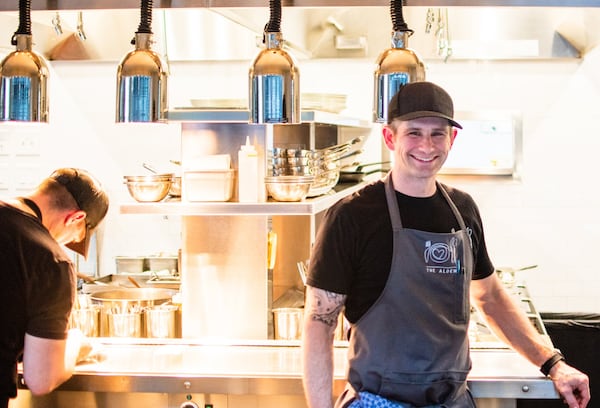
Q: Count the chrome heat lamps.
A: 4